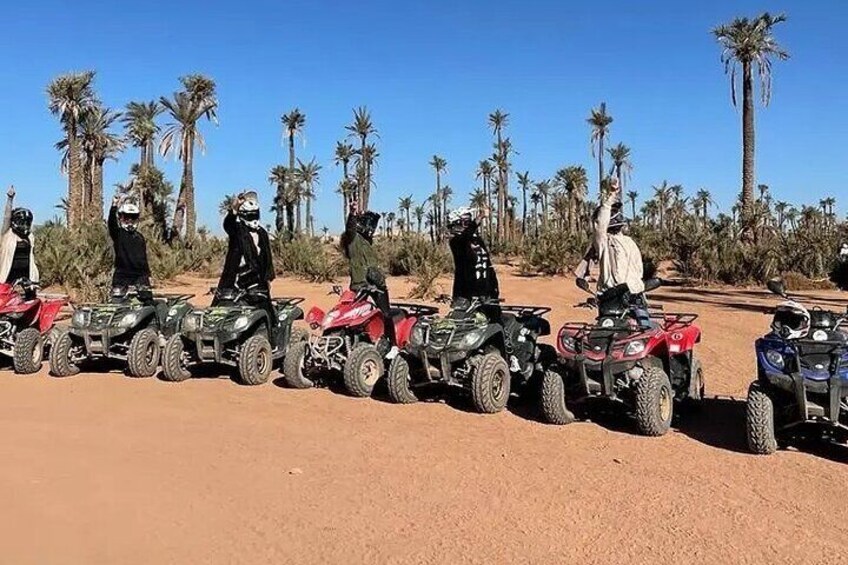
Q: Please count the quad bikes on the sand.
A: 7